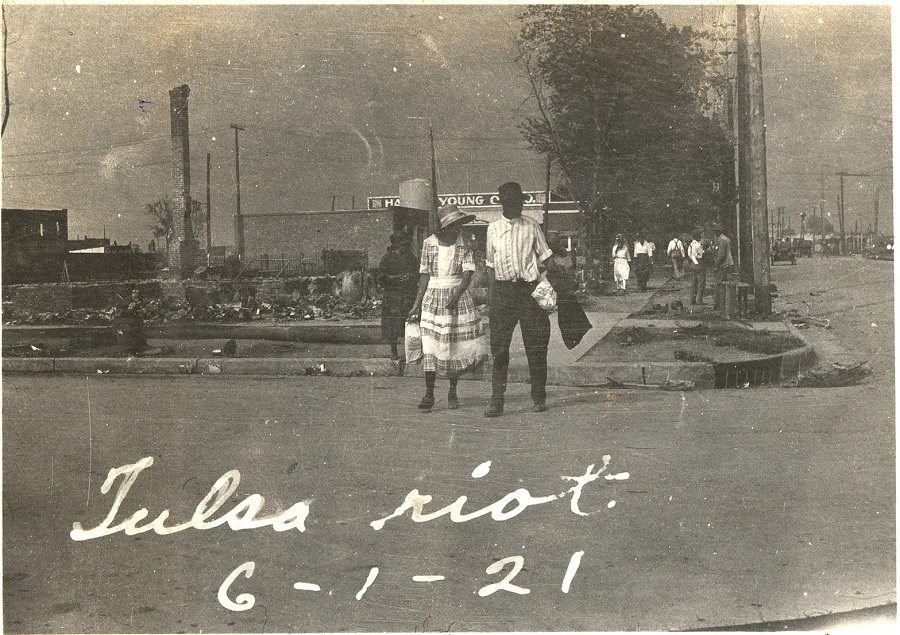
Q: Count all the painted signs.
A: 1